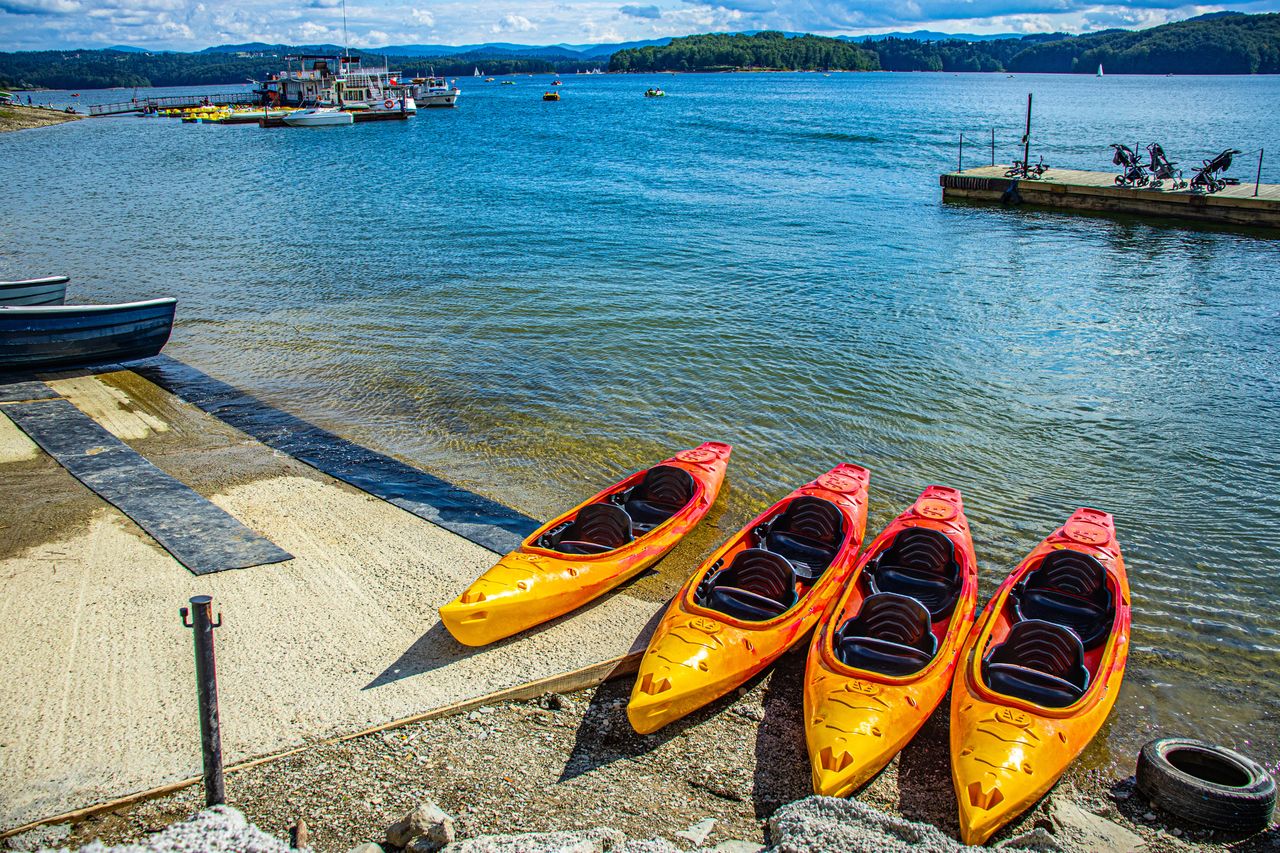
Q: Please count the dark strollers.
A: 3